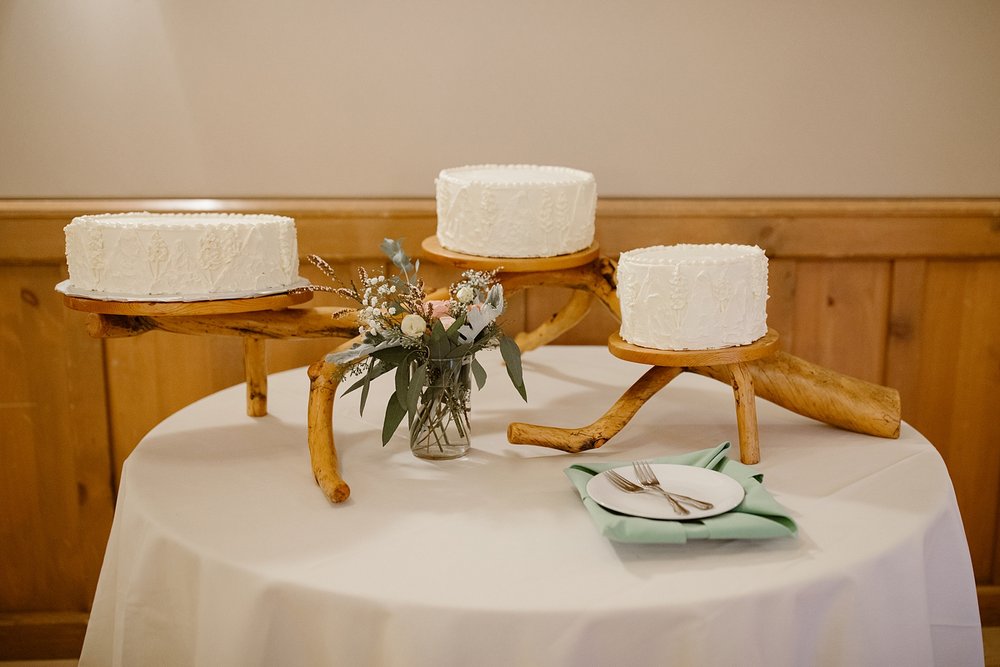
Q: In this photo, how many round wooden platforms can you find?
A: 3